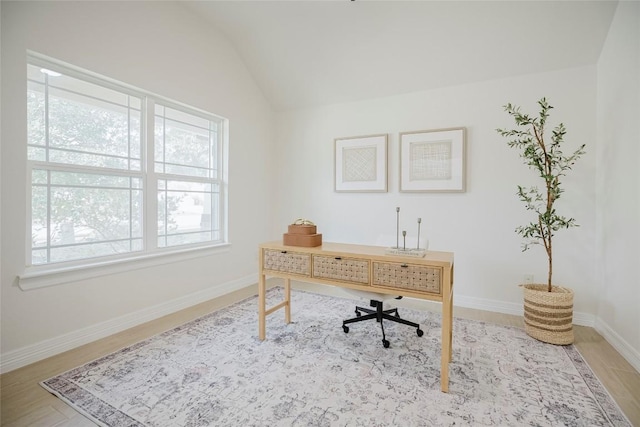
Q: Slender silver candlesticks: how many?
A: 3